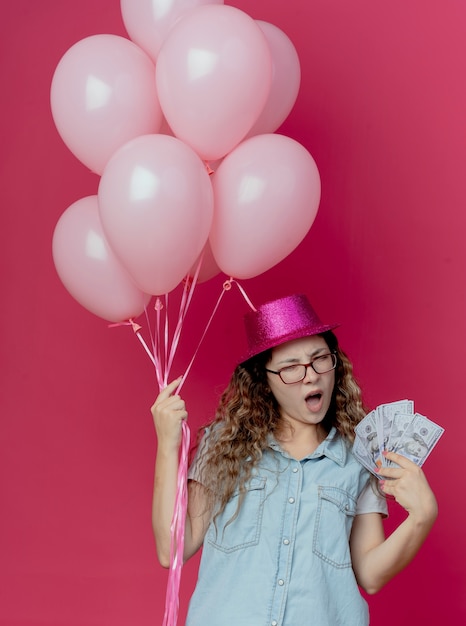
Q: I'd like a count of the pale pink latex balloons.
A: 8